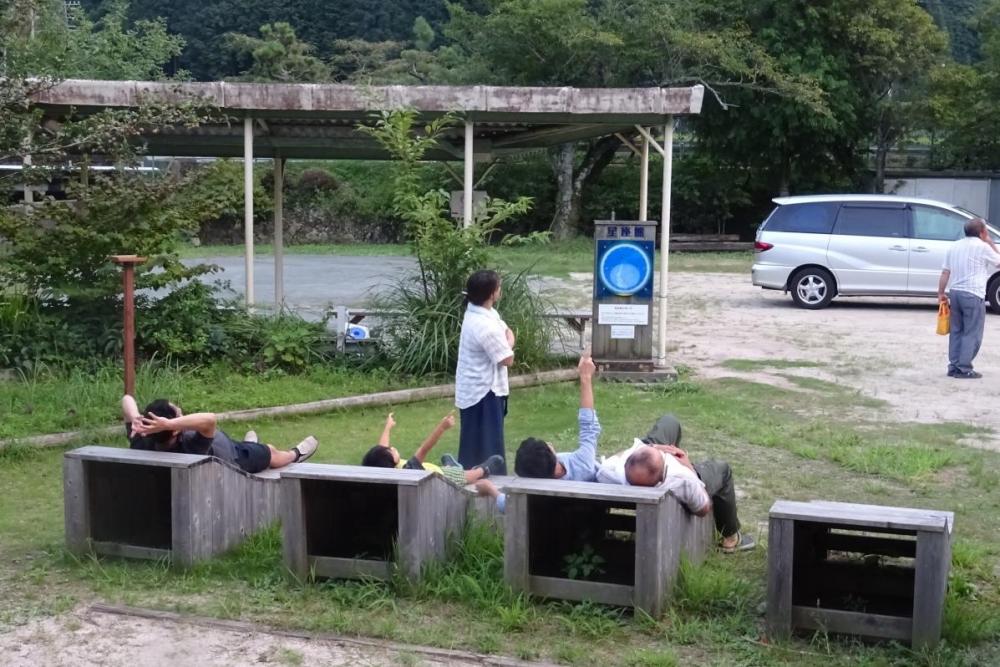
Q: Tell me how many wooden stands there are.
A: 4